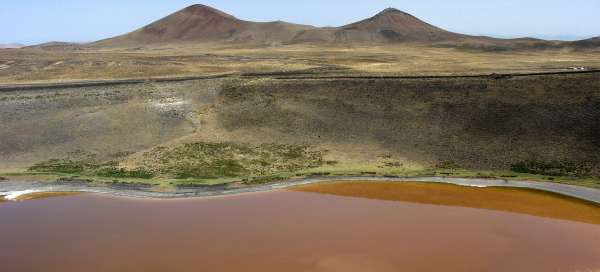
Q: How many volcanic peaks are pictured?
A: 2